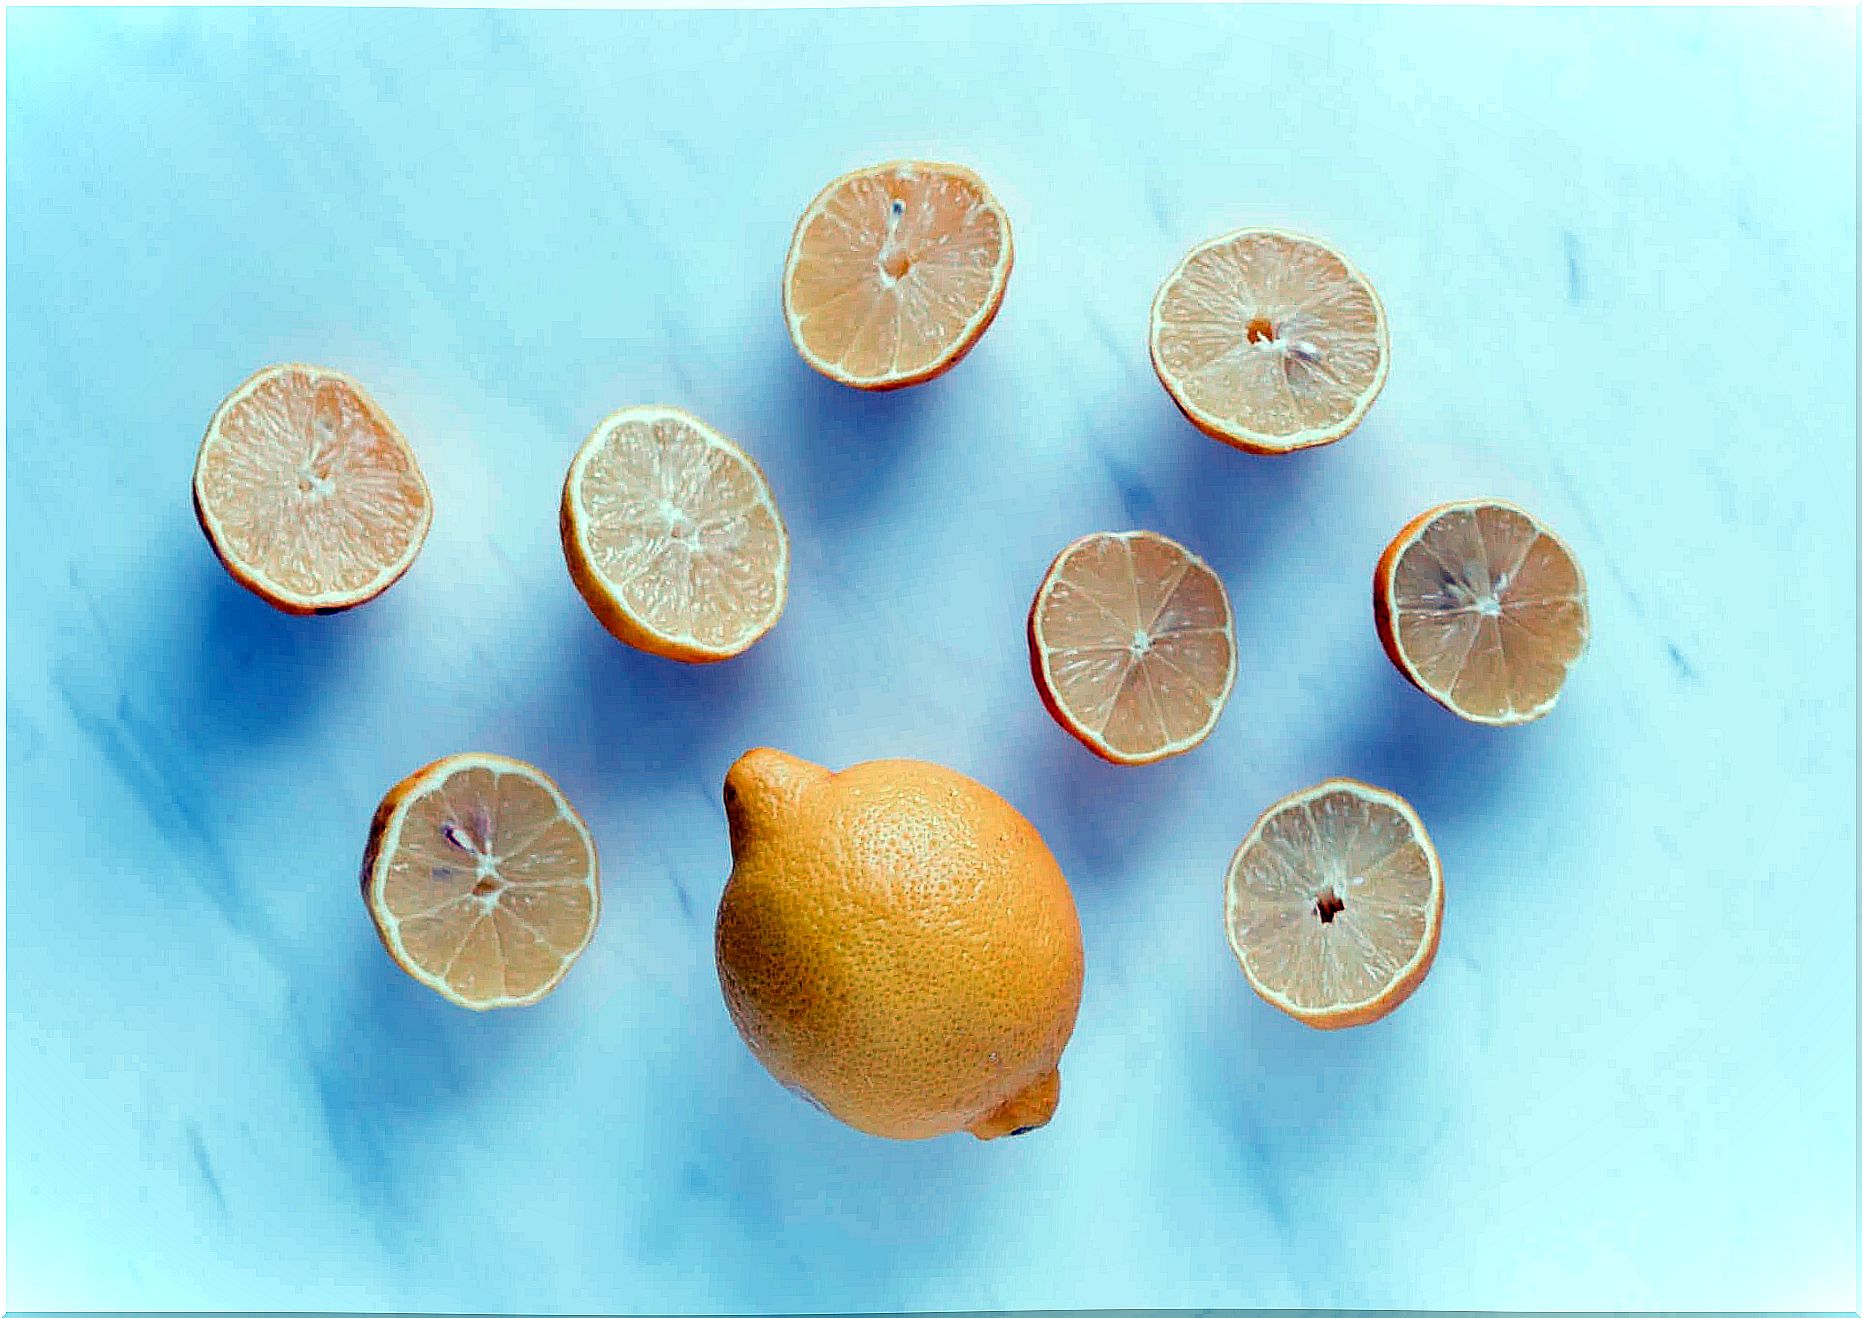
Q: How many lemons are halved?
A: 8